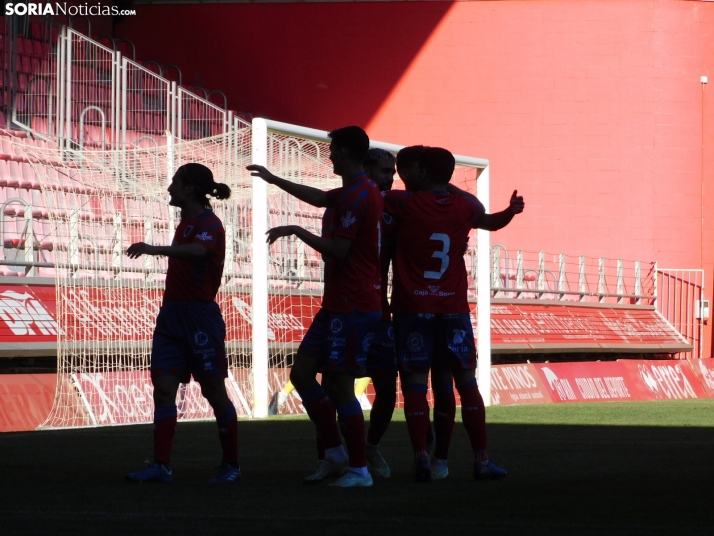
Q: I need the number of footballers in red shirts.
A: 5